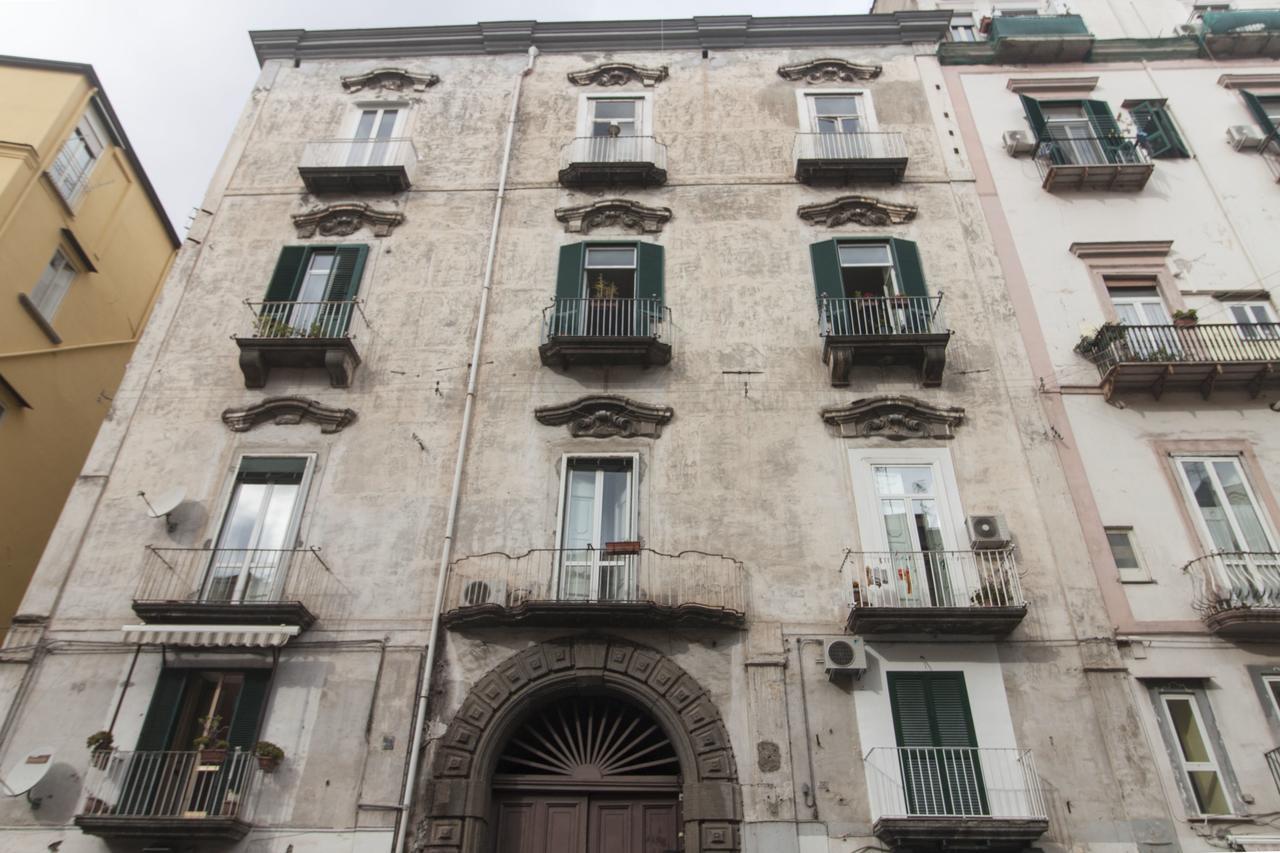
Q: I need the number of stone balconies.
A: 11